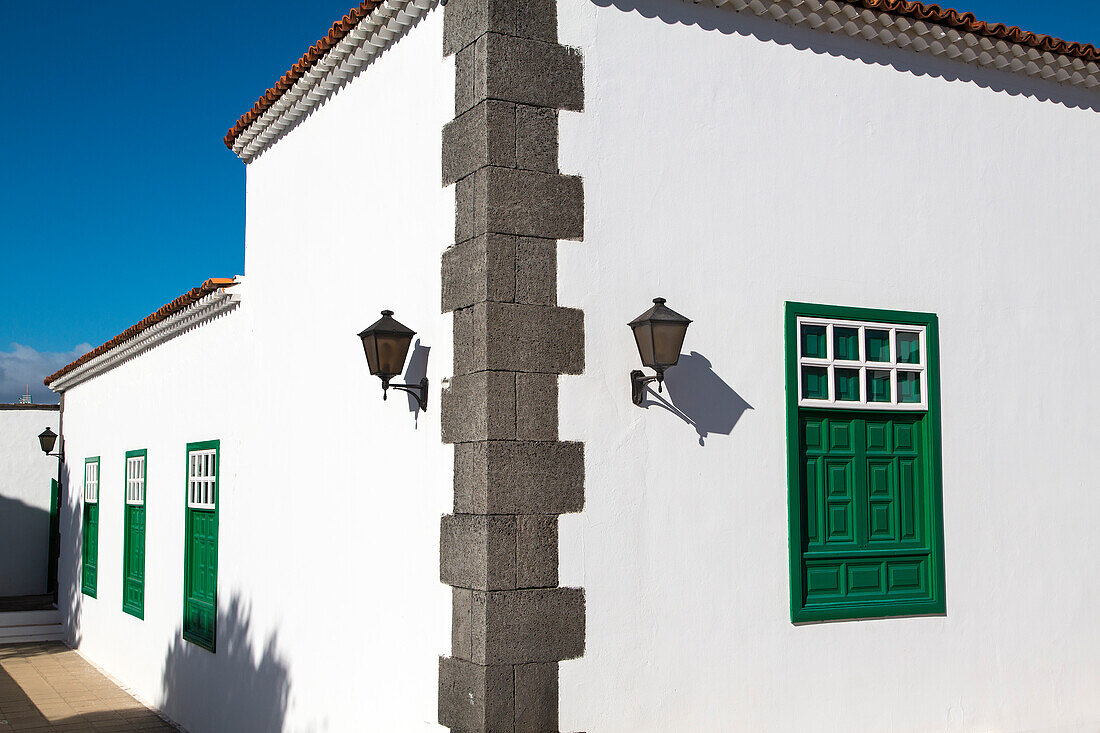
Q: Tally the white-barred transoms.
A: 4